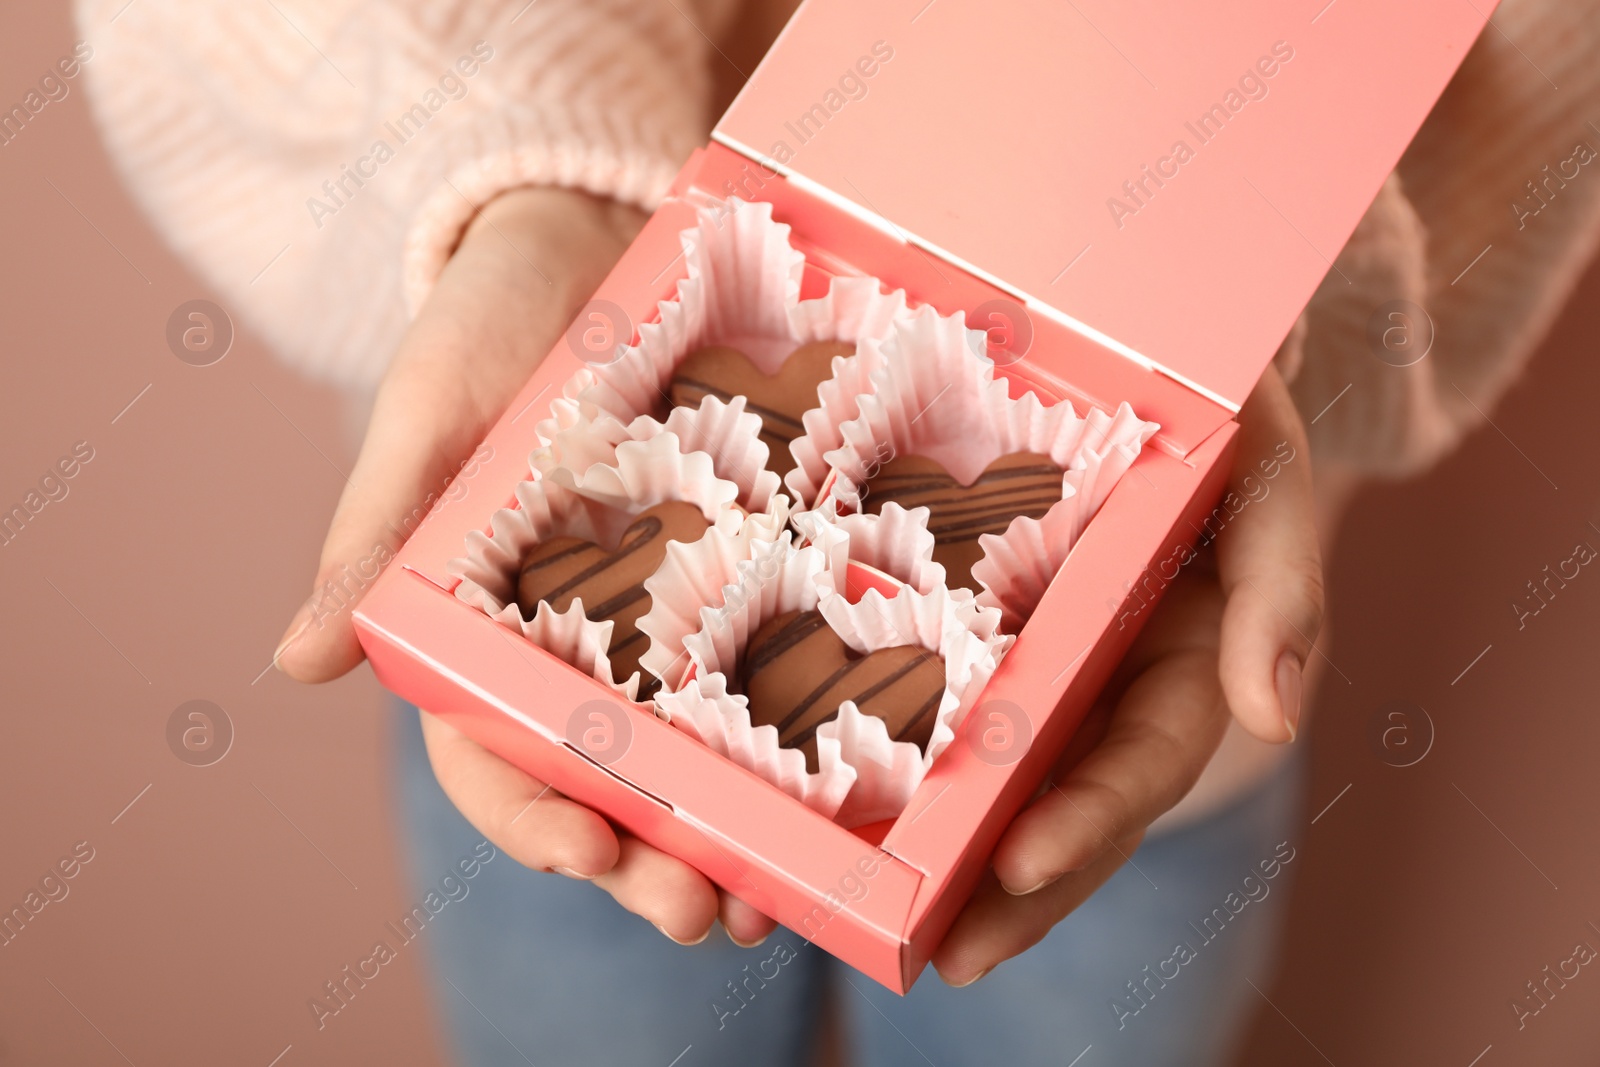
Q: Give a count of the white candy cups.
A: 4